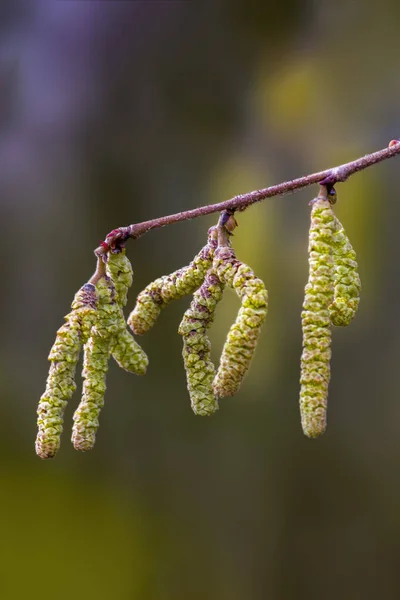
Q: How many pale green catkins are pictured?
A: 8